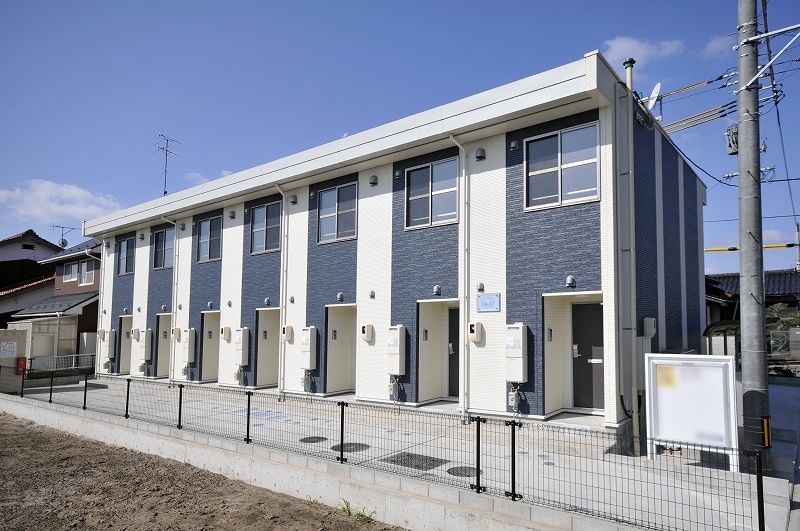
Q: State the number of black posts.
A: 10